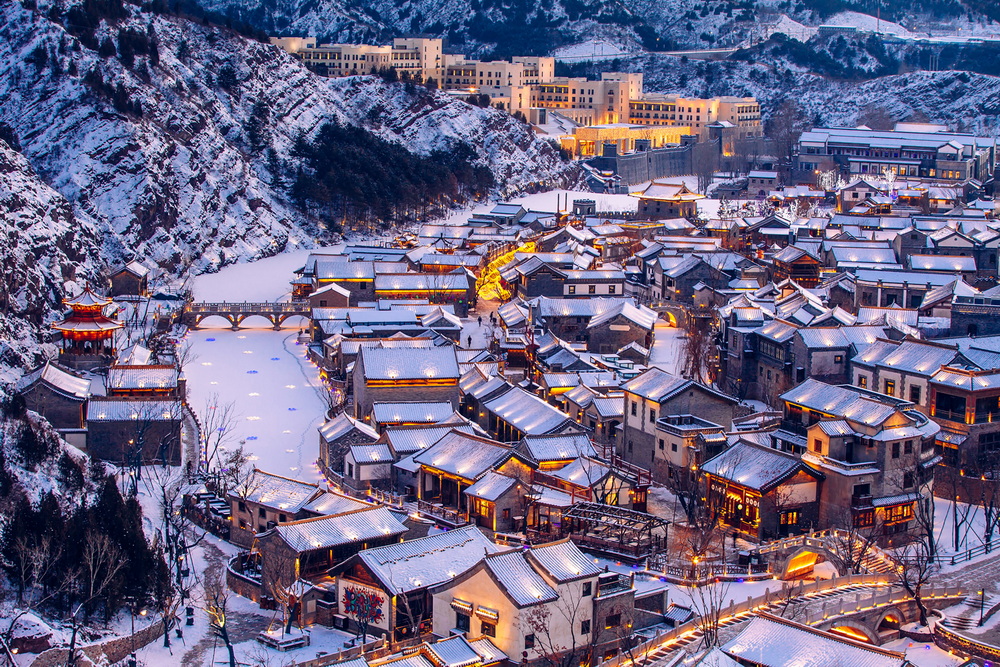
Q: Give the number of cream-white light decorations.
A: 12